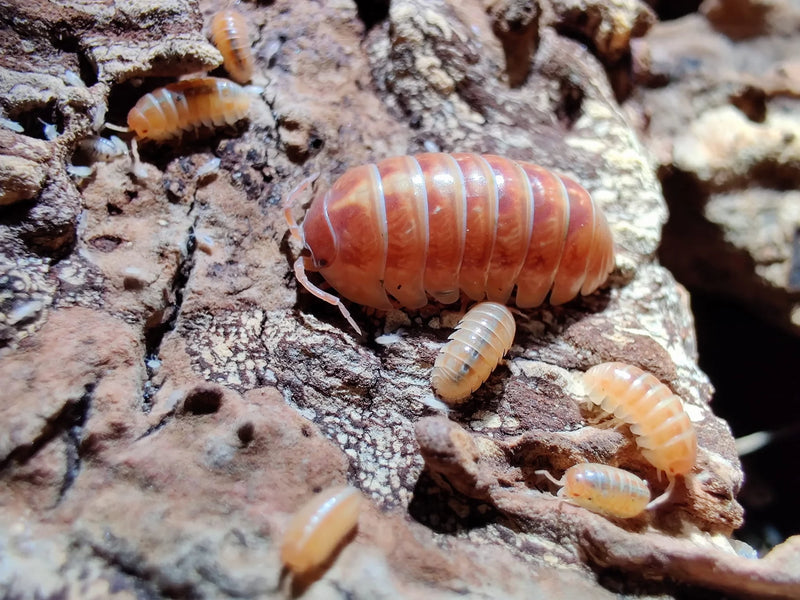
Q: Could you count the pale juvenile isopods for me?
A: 6